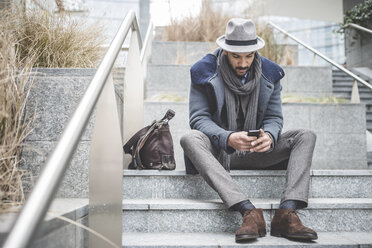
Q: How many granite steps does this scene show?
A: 3